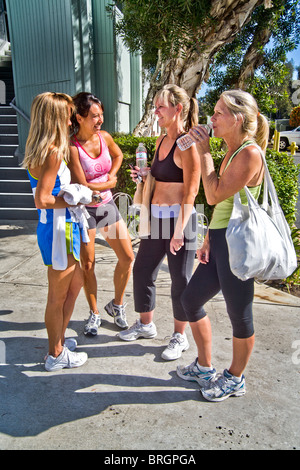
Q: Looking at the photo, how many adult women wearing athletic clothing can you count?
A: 4